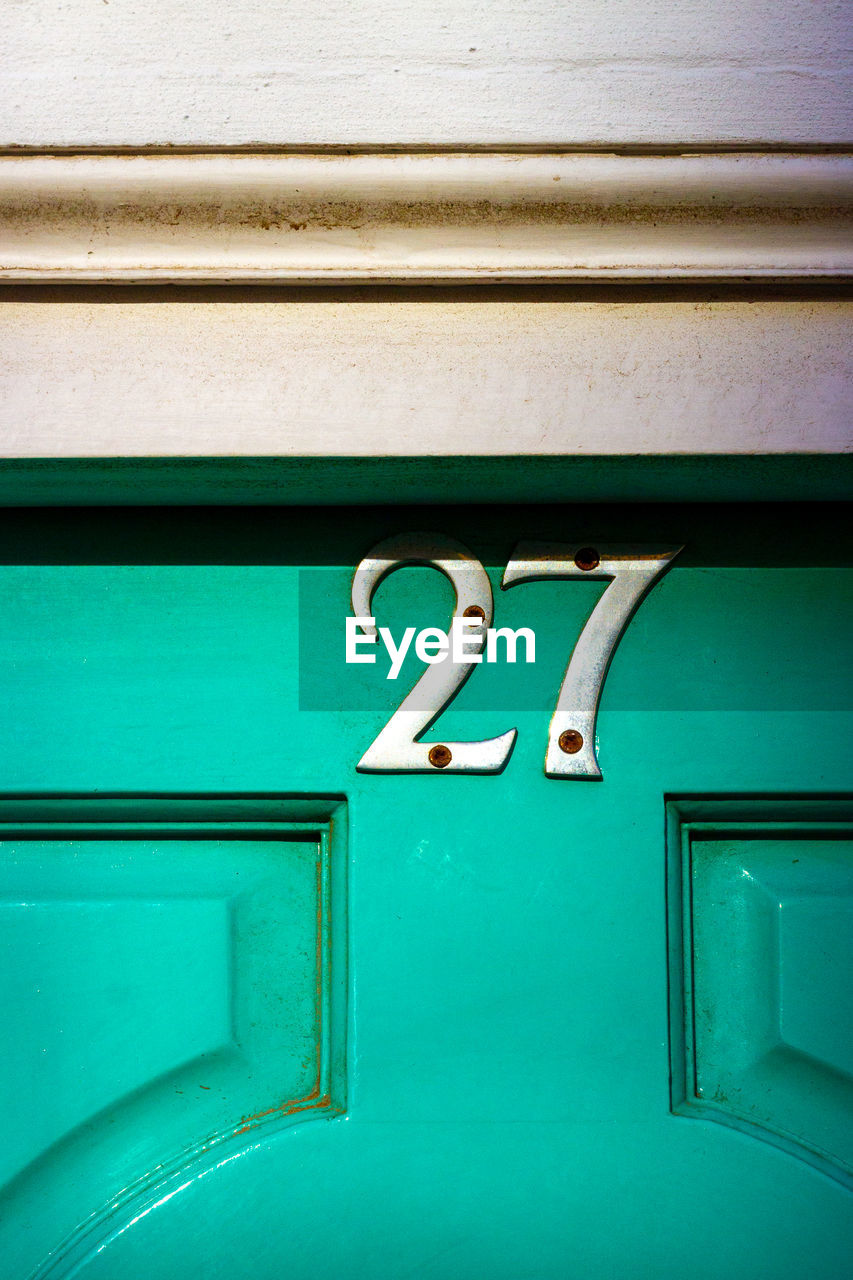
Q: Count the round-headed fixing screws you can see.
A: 4